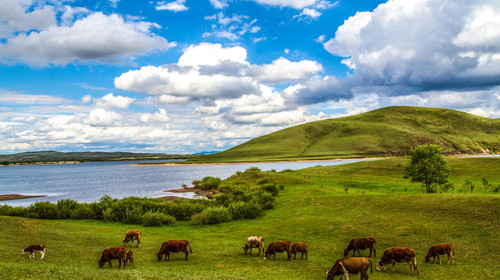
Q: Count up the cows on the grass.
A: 12